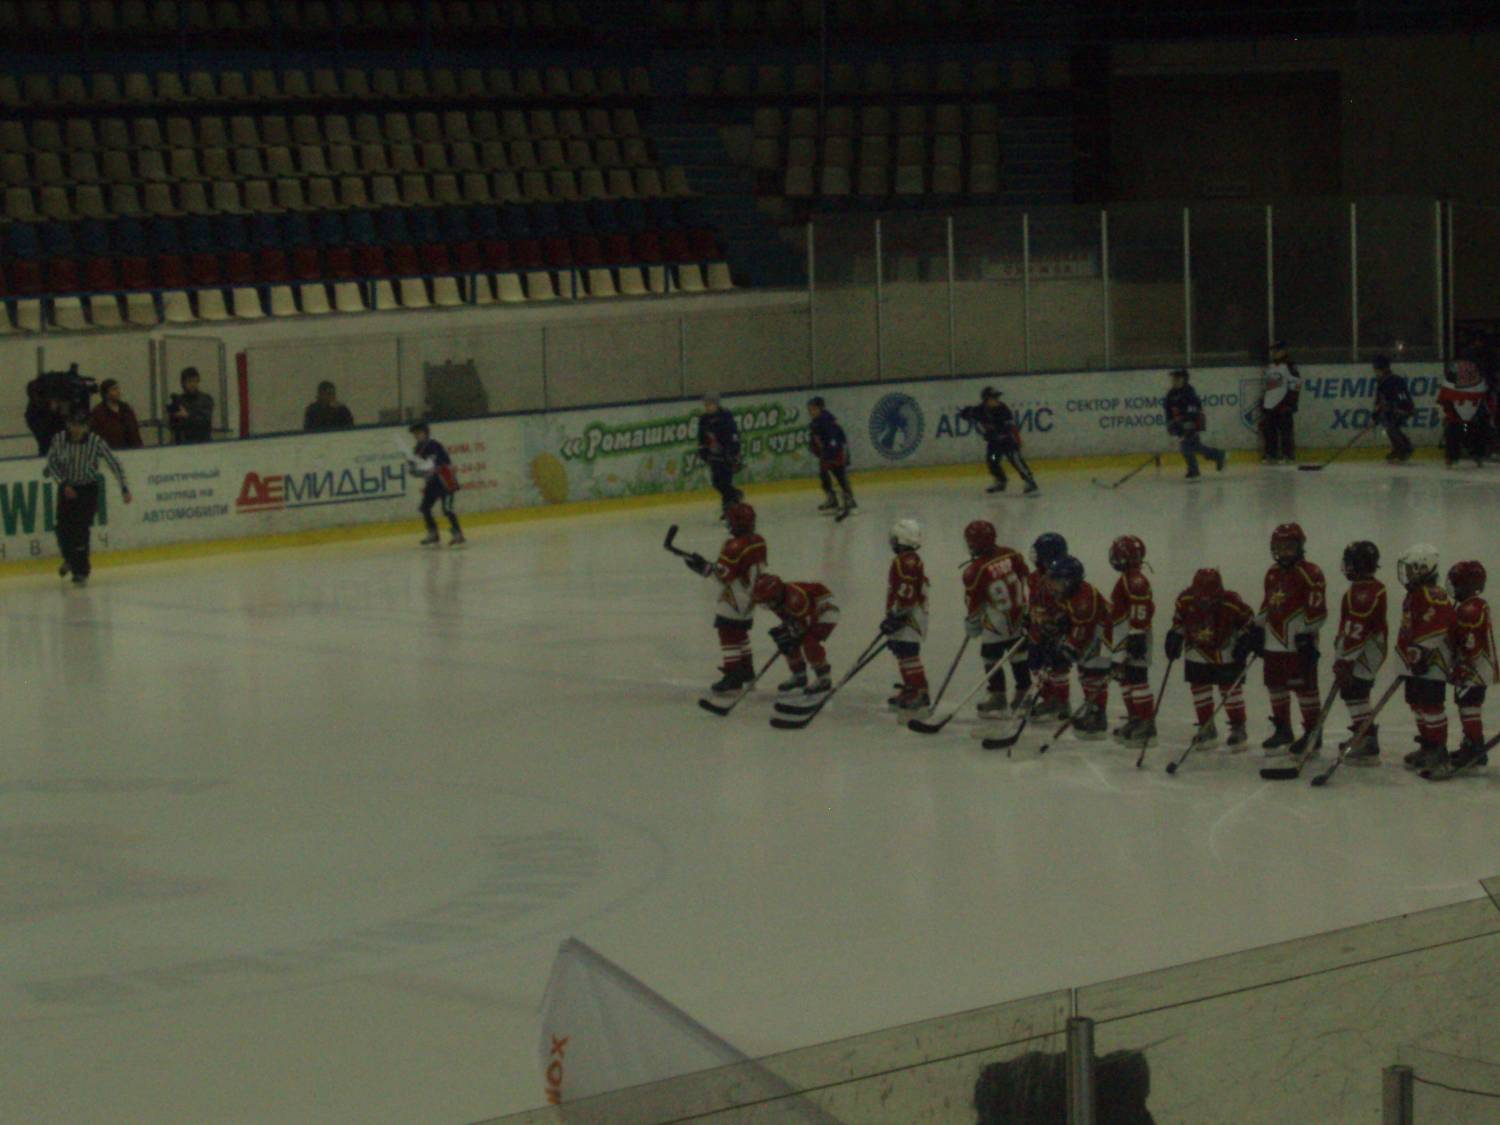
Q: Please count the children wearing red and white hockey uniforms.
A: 12